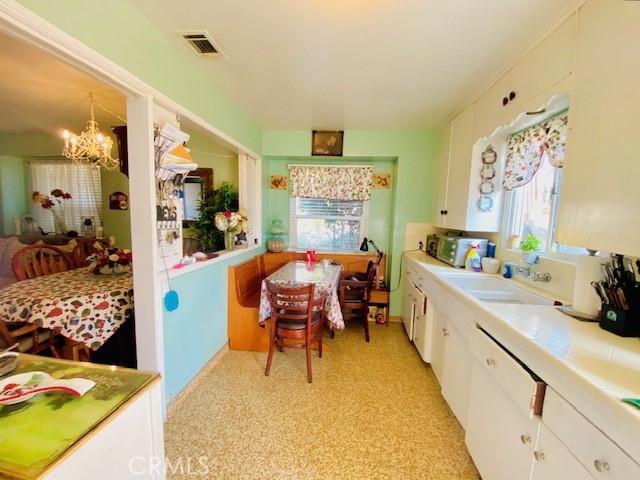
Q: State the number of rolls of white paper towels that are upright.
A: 1